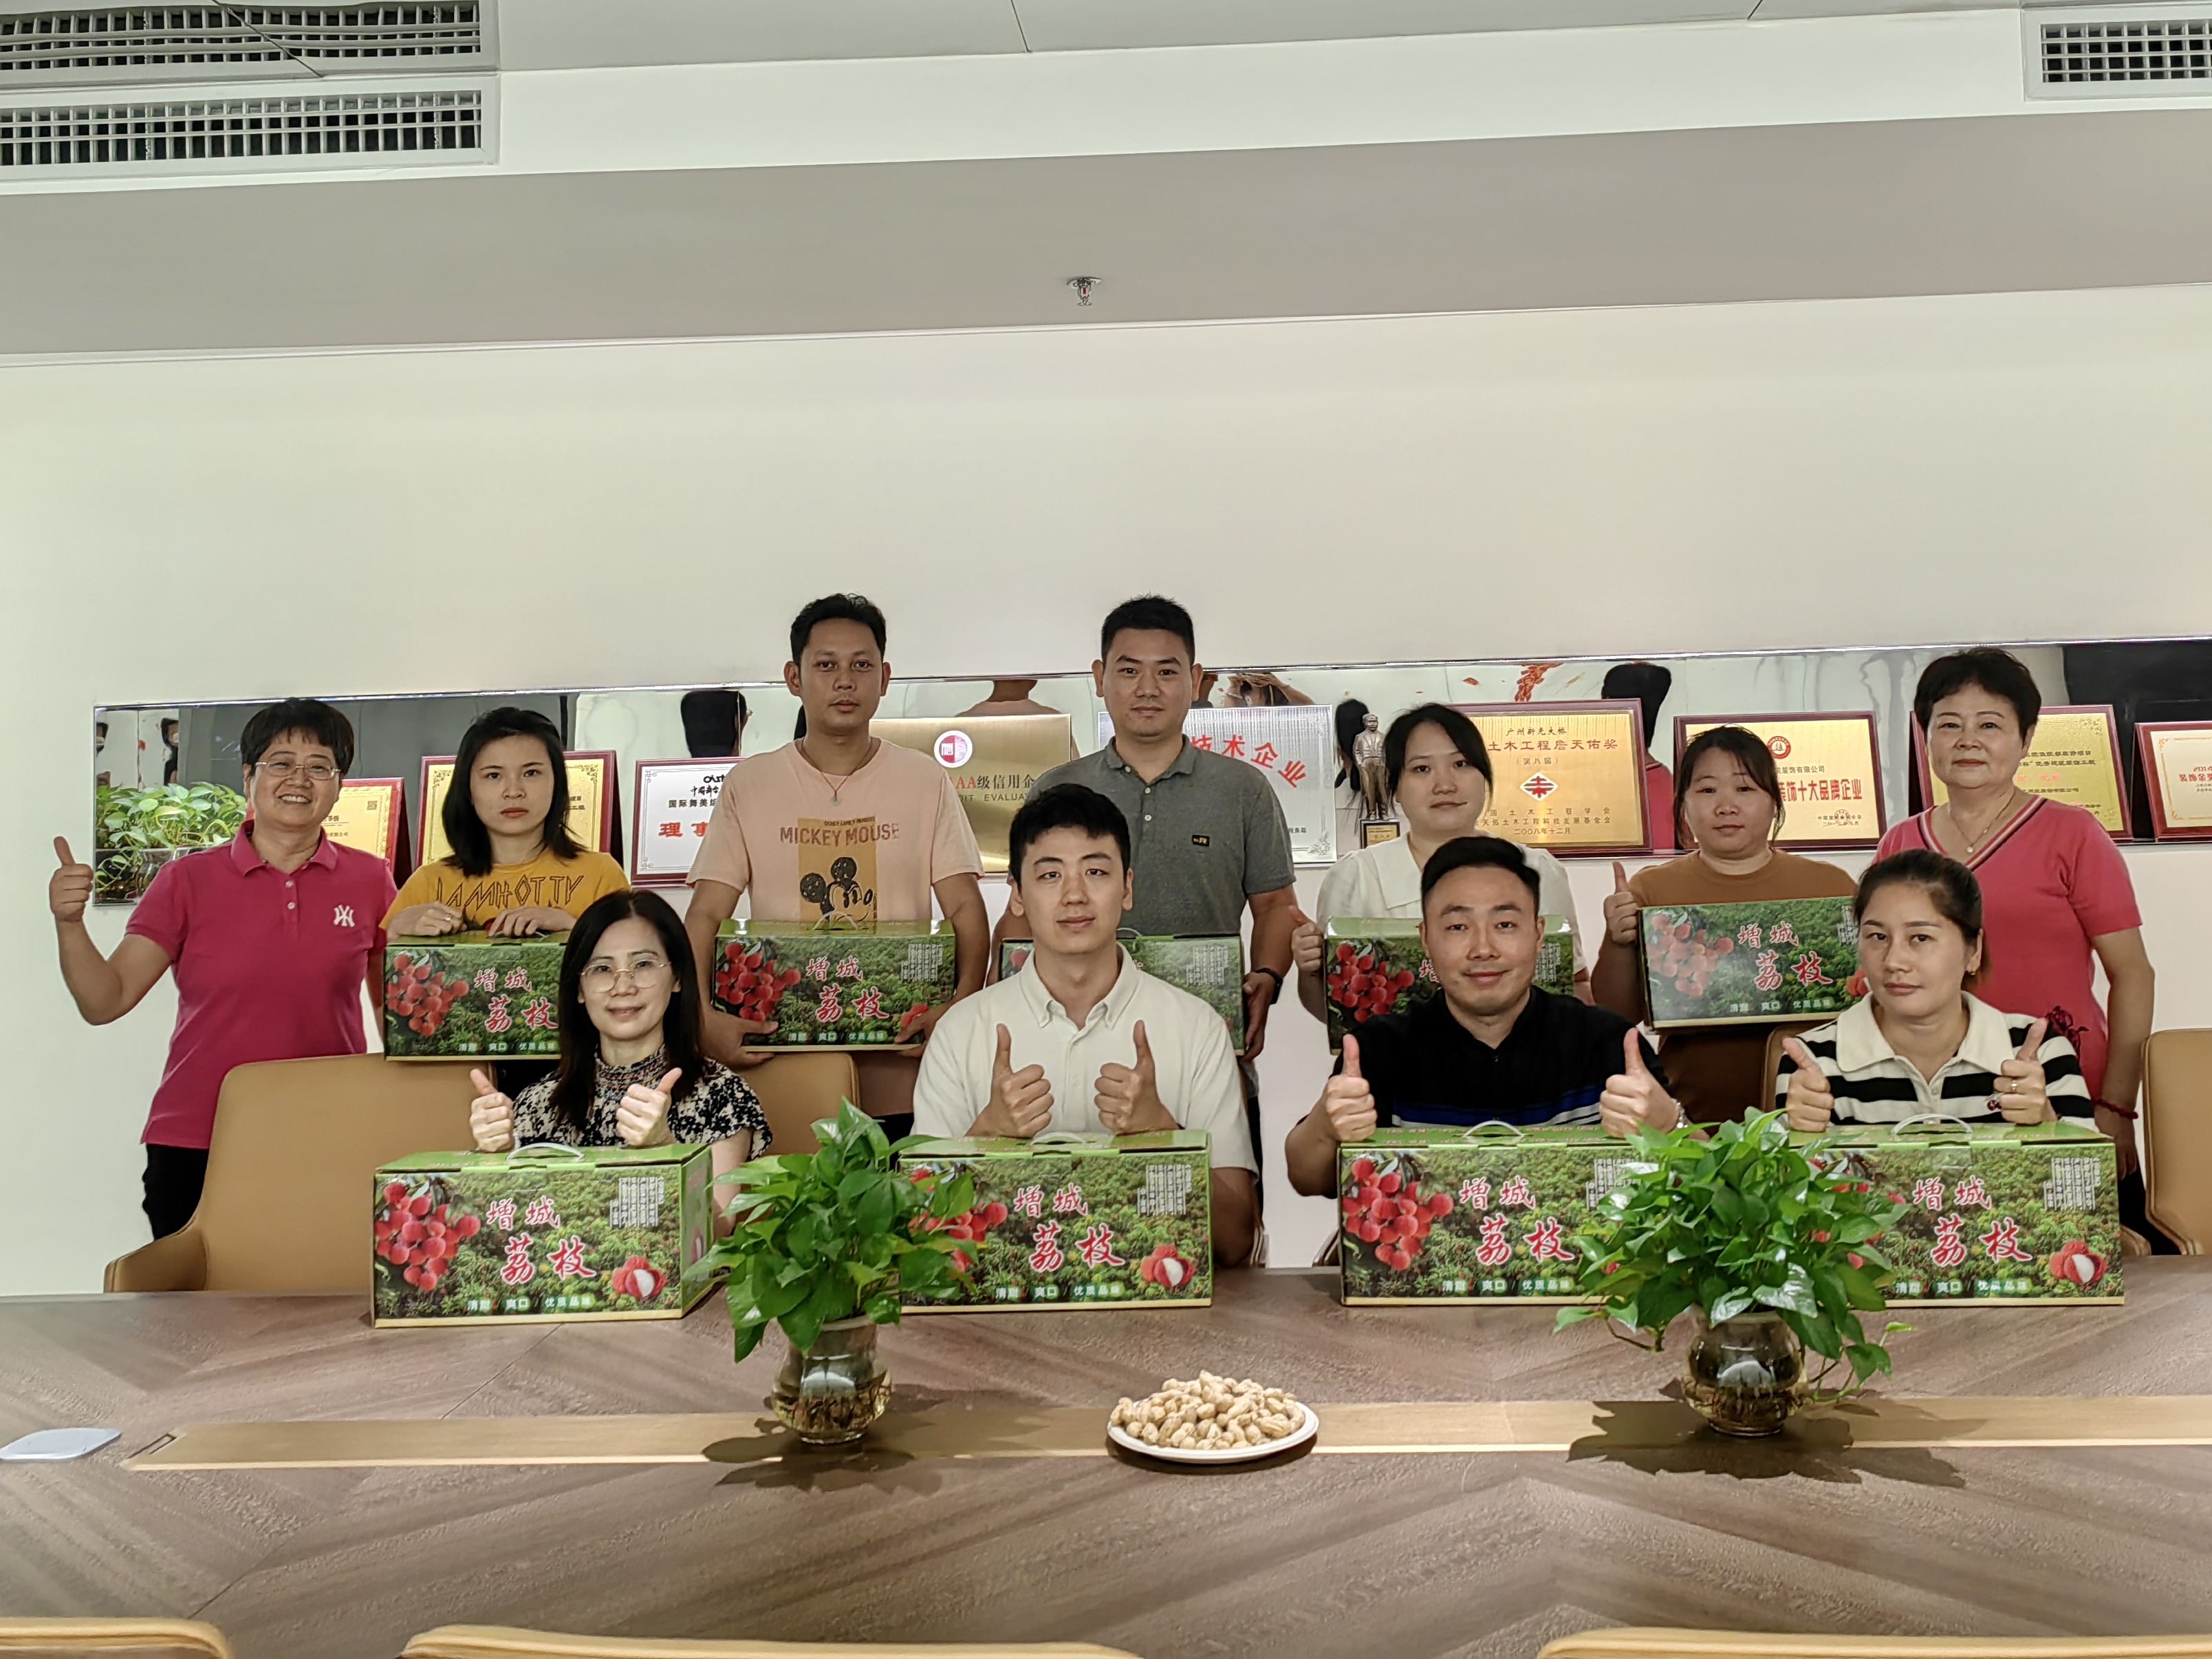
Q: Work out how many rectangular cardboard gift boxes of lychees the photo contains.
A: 9